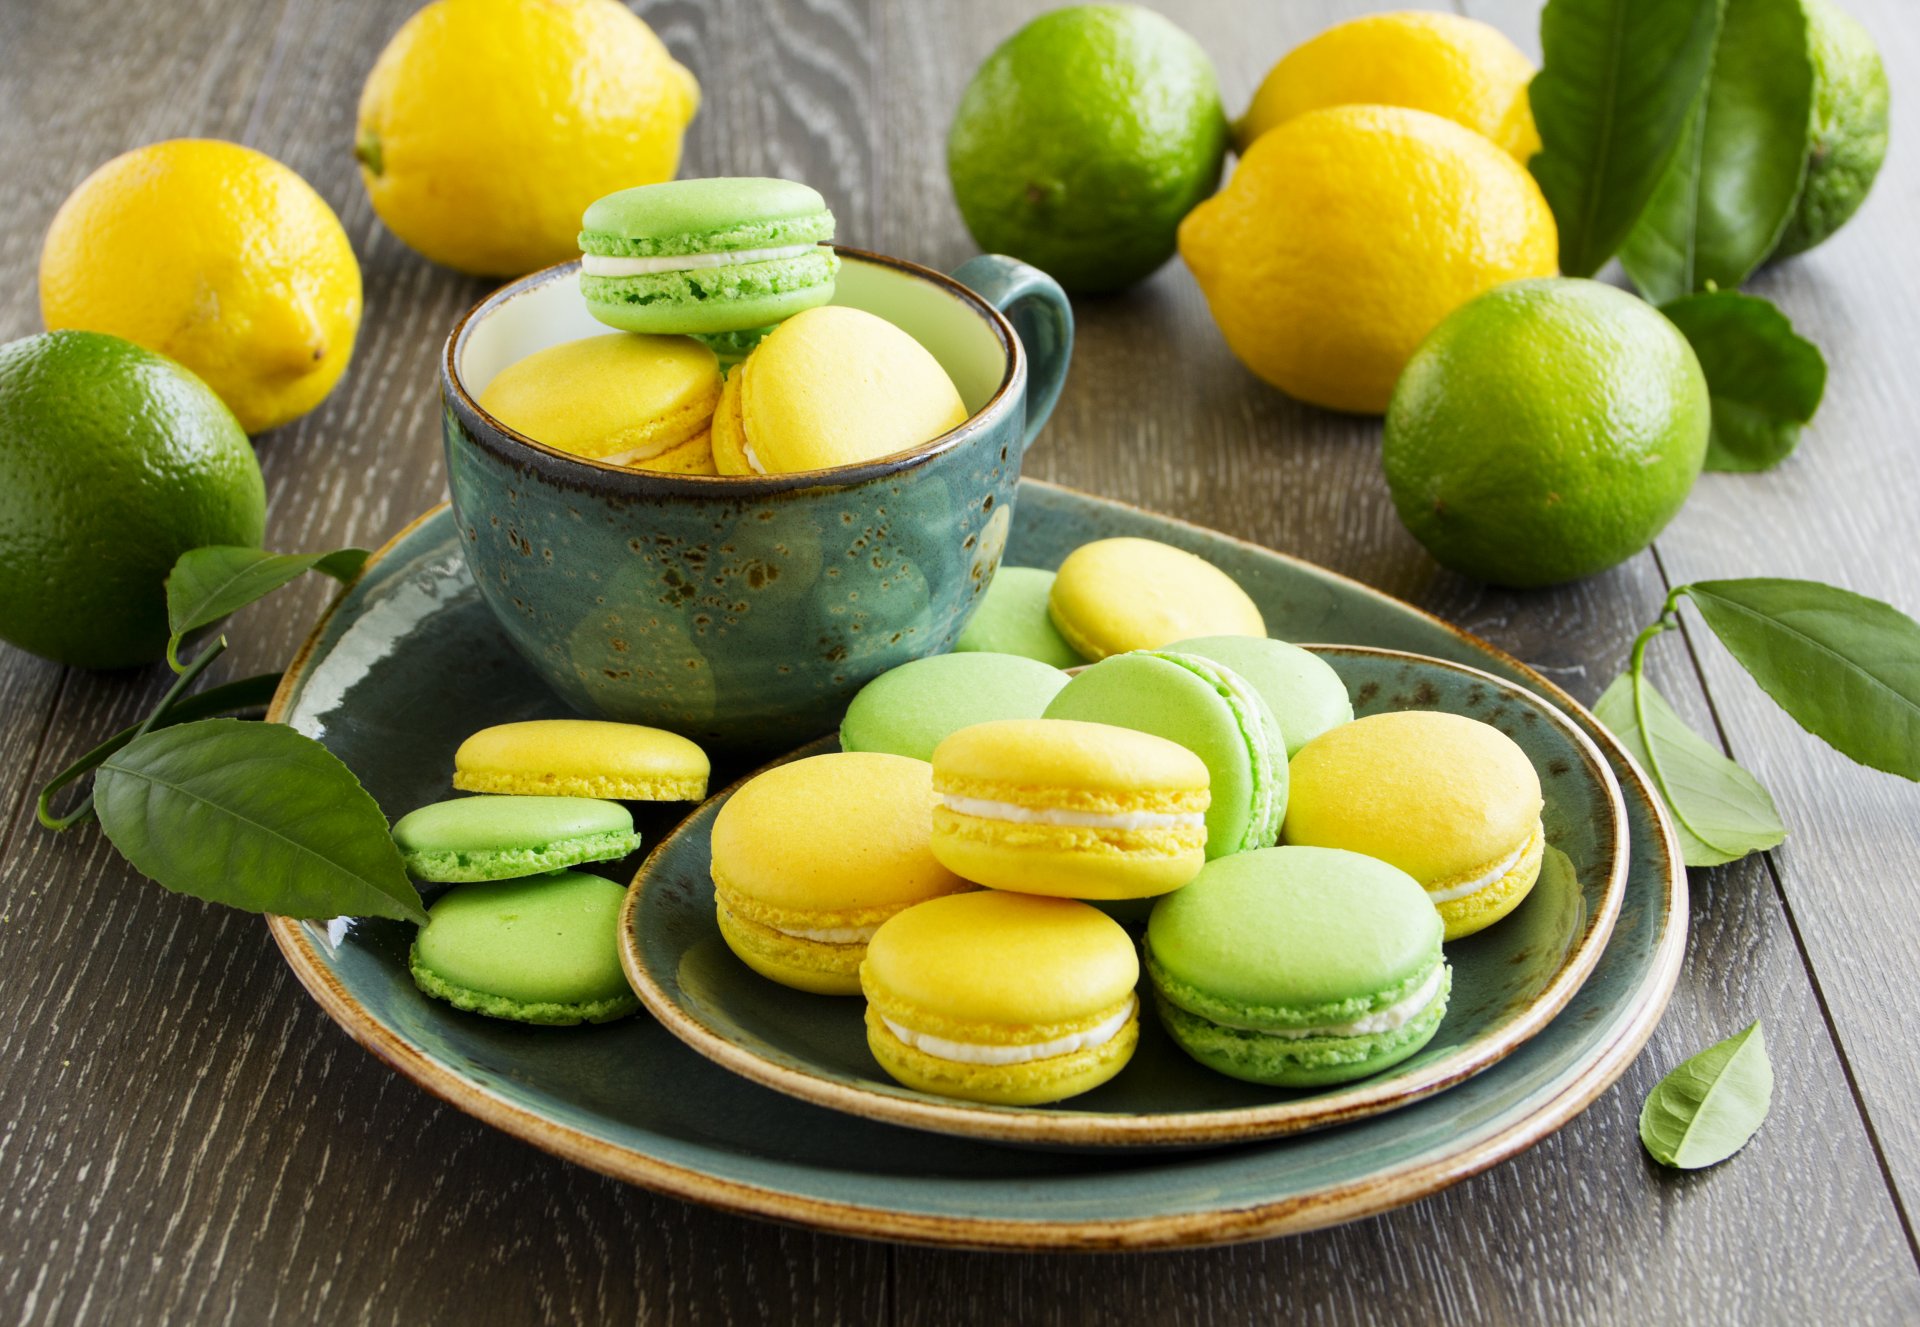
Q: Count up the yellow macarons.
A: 8